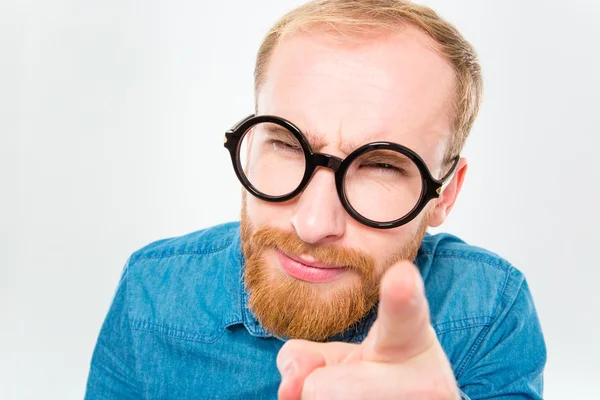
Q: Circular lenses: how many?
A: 2